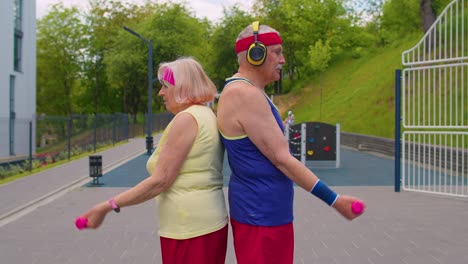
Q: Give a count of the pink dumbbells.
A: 2